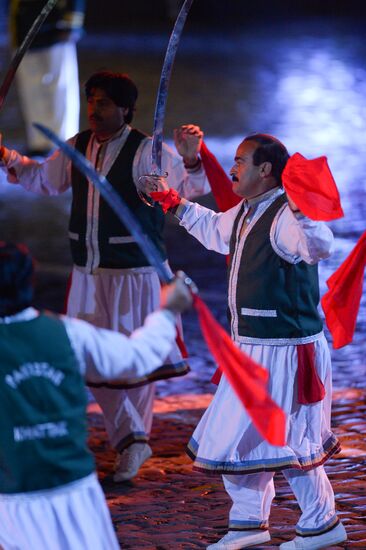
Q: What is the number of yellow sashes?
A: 0